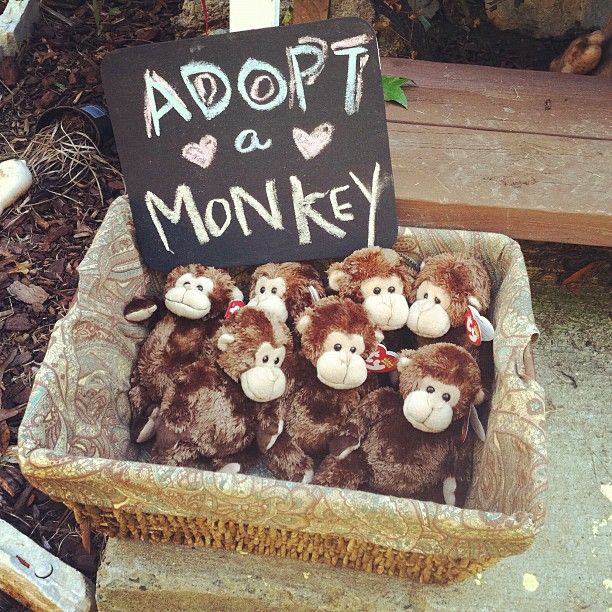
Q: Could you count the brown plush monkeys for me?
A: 7